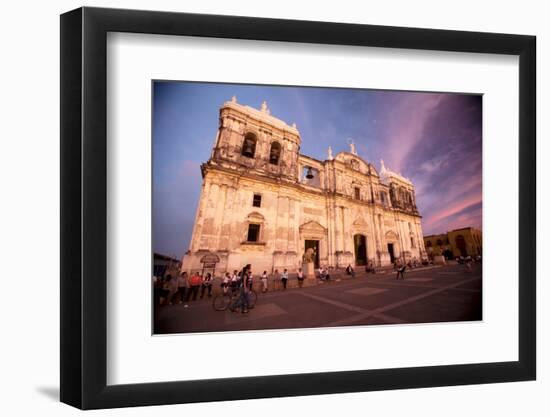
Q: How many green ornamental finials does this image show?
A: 0